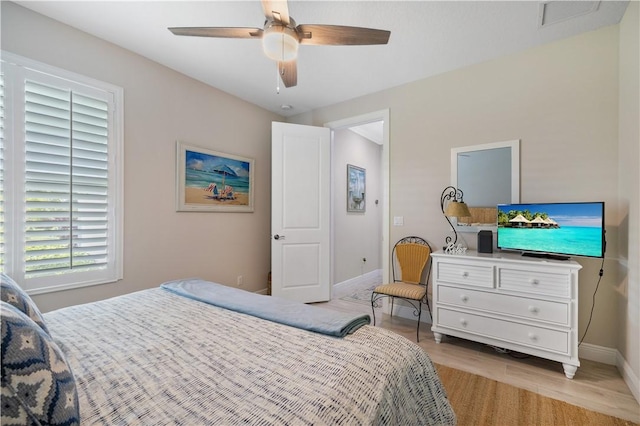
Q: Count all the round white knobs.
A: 6